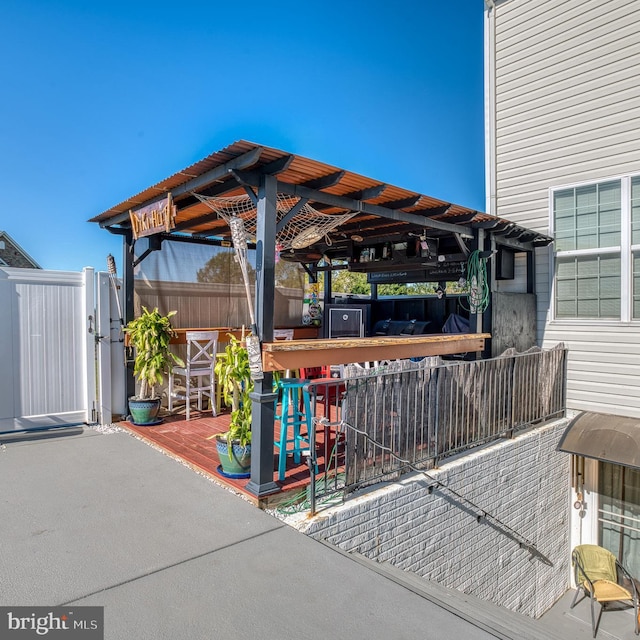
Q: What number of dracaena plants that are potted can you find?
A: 2